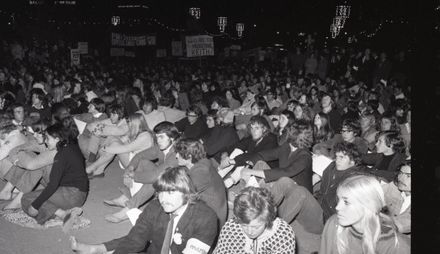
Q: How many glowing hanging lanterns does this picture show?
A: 7